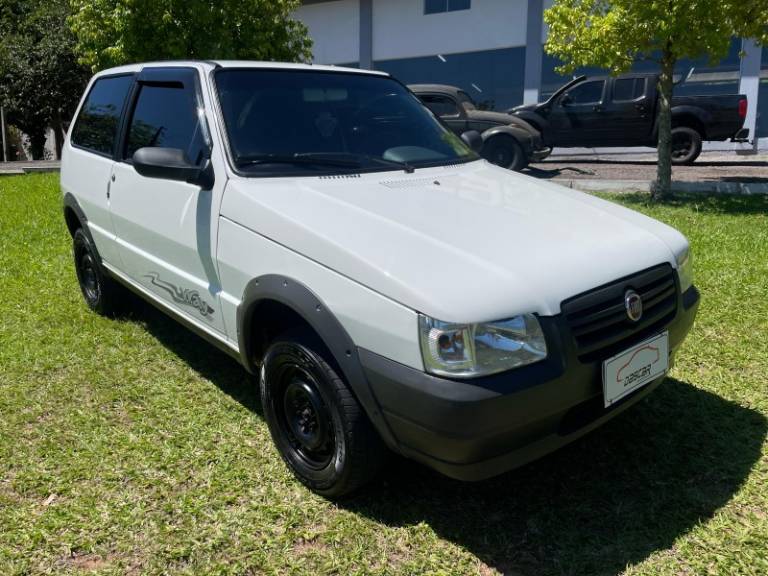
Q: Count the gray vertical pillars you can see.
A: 3